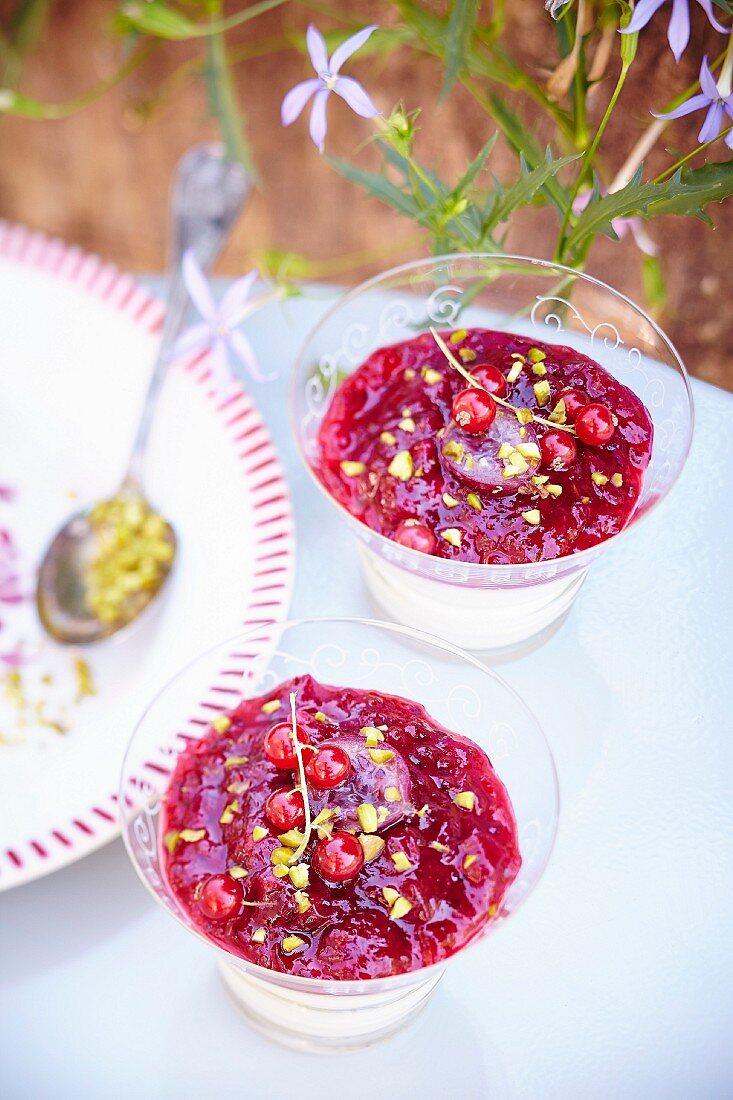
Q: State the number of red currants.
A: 11